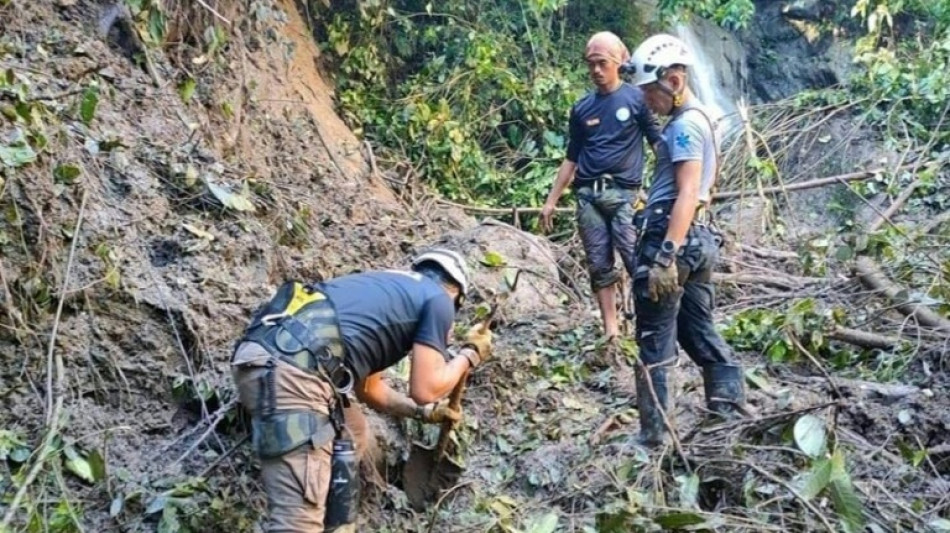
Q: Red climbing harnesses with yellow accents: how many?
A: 0